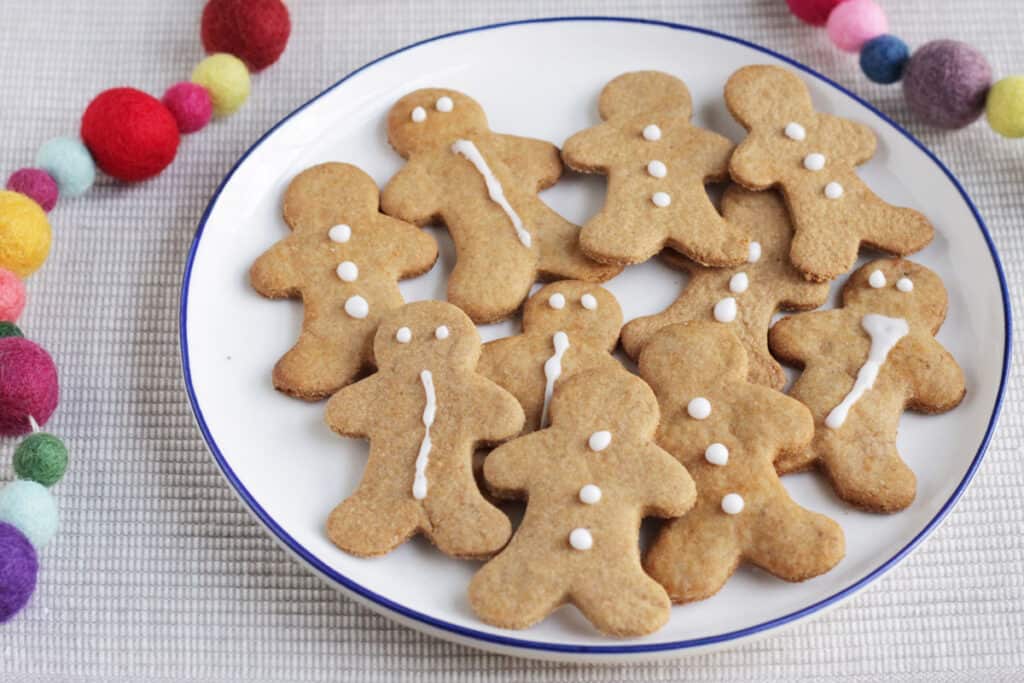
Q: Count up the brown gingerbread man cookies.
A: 10